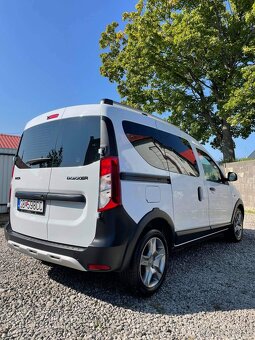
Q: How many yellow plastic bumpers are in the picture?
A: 0